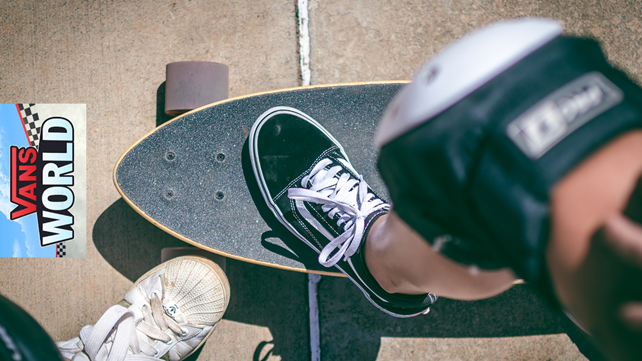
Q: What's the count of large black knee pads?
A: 1